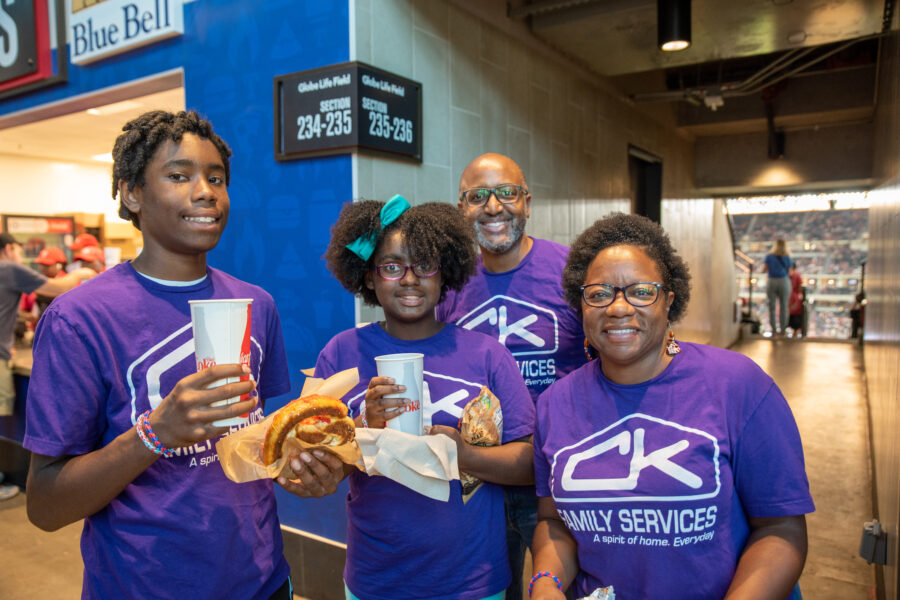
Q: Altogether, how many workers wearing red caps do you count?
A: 3